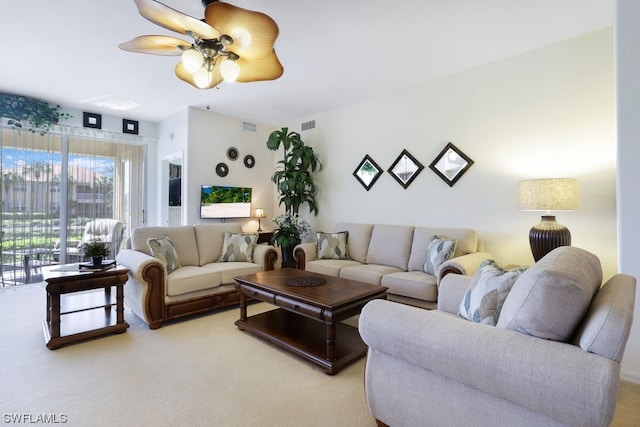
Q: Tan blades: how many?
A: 5